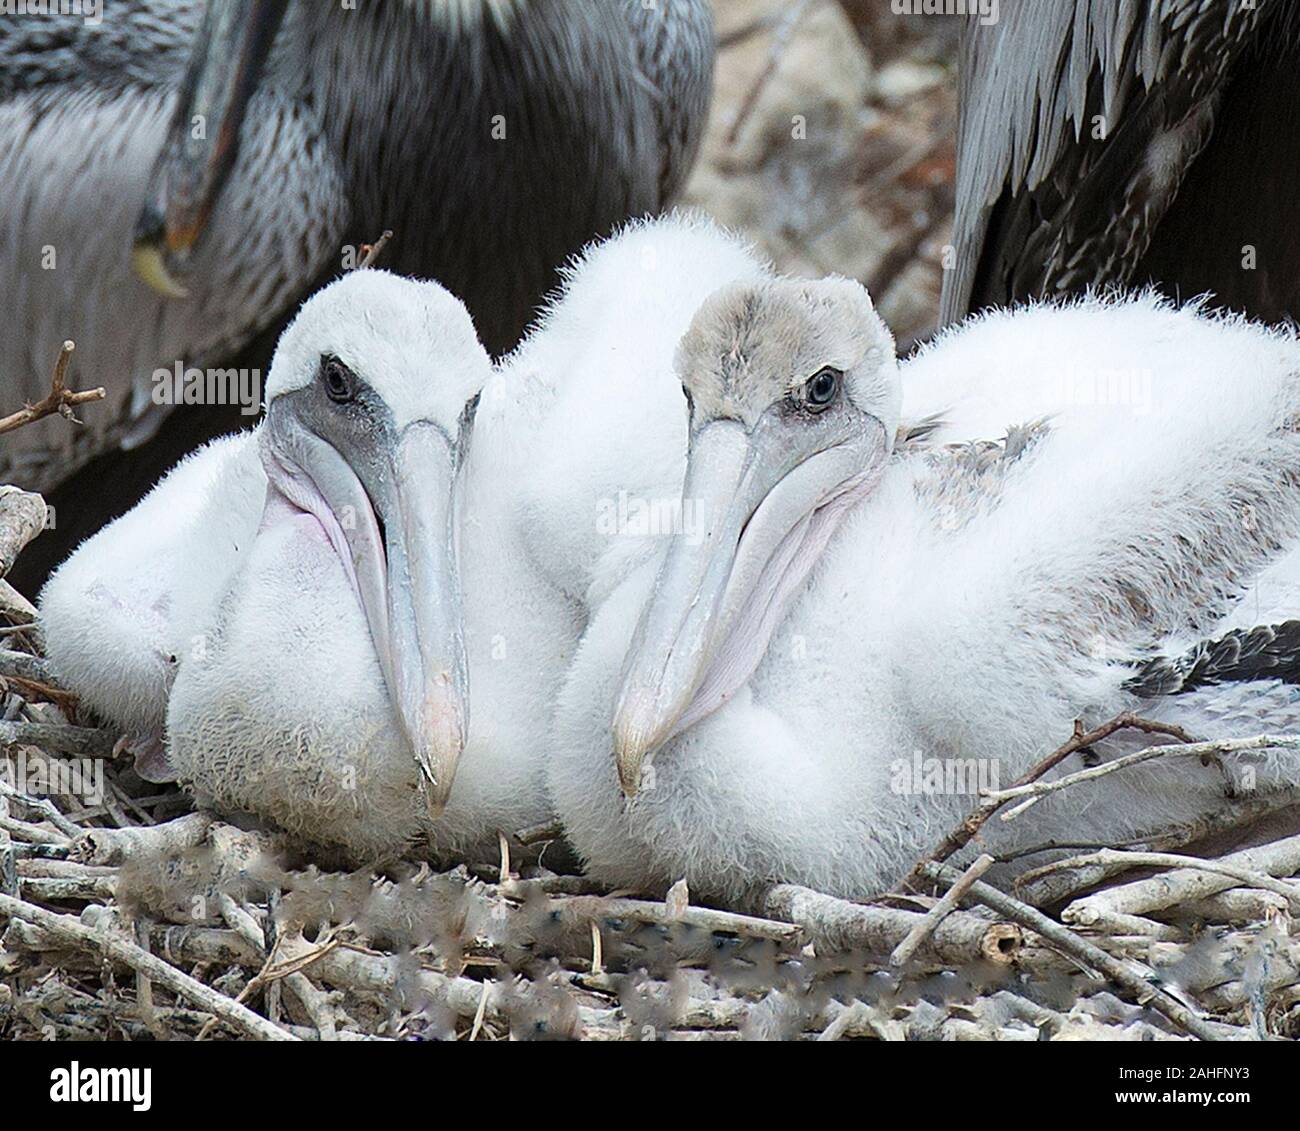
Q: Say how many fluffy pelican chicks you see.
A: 2